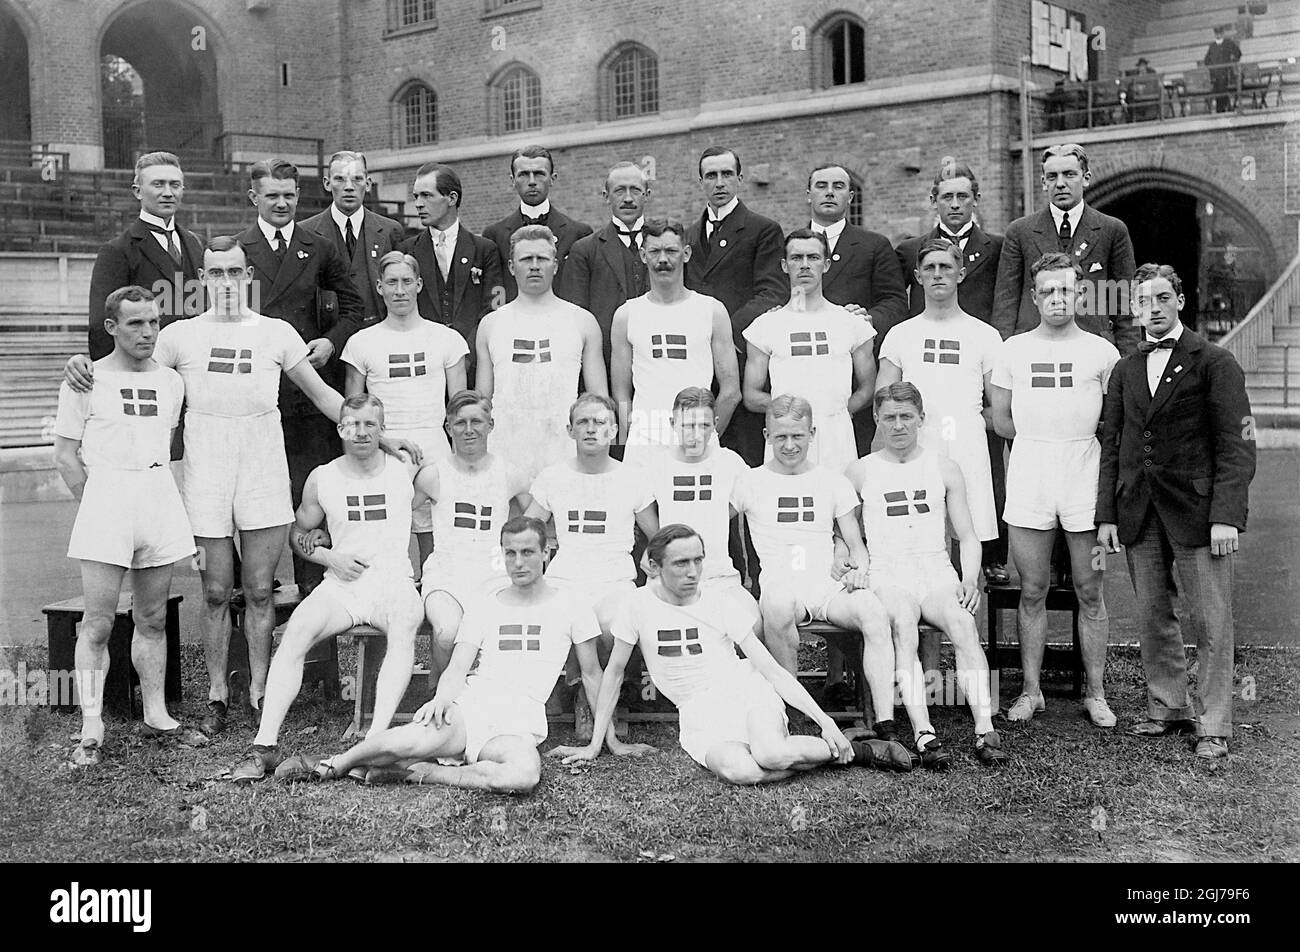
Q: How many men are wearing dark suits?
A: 11